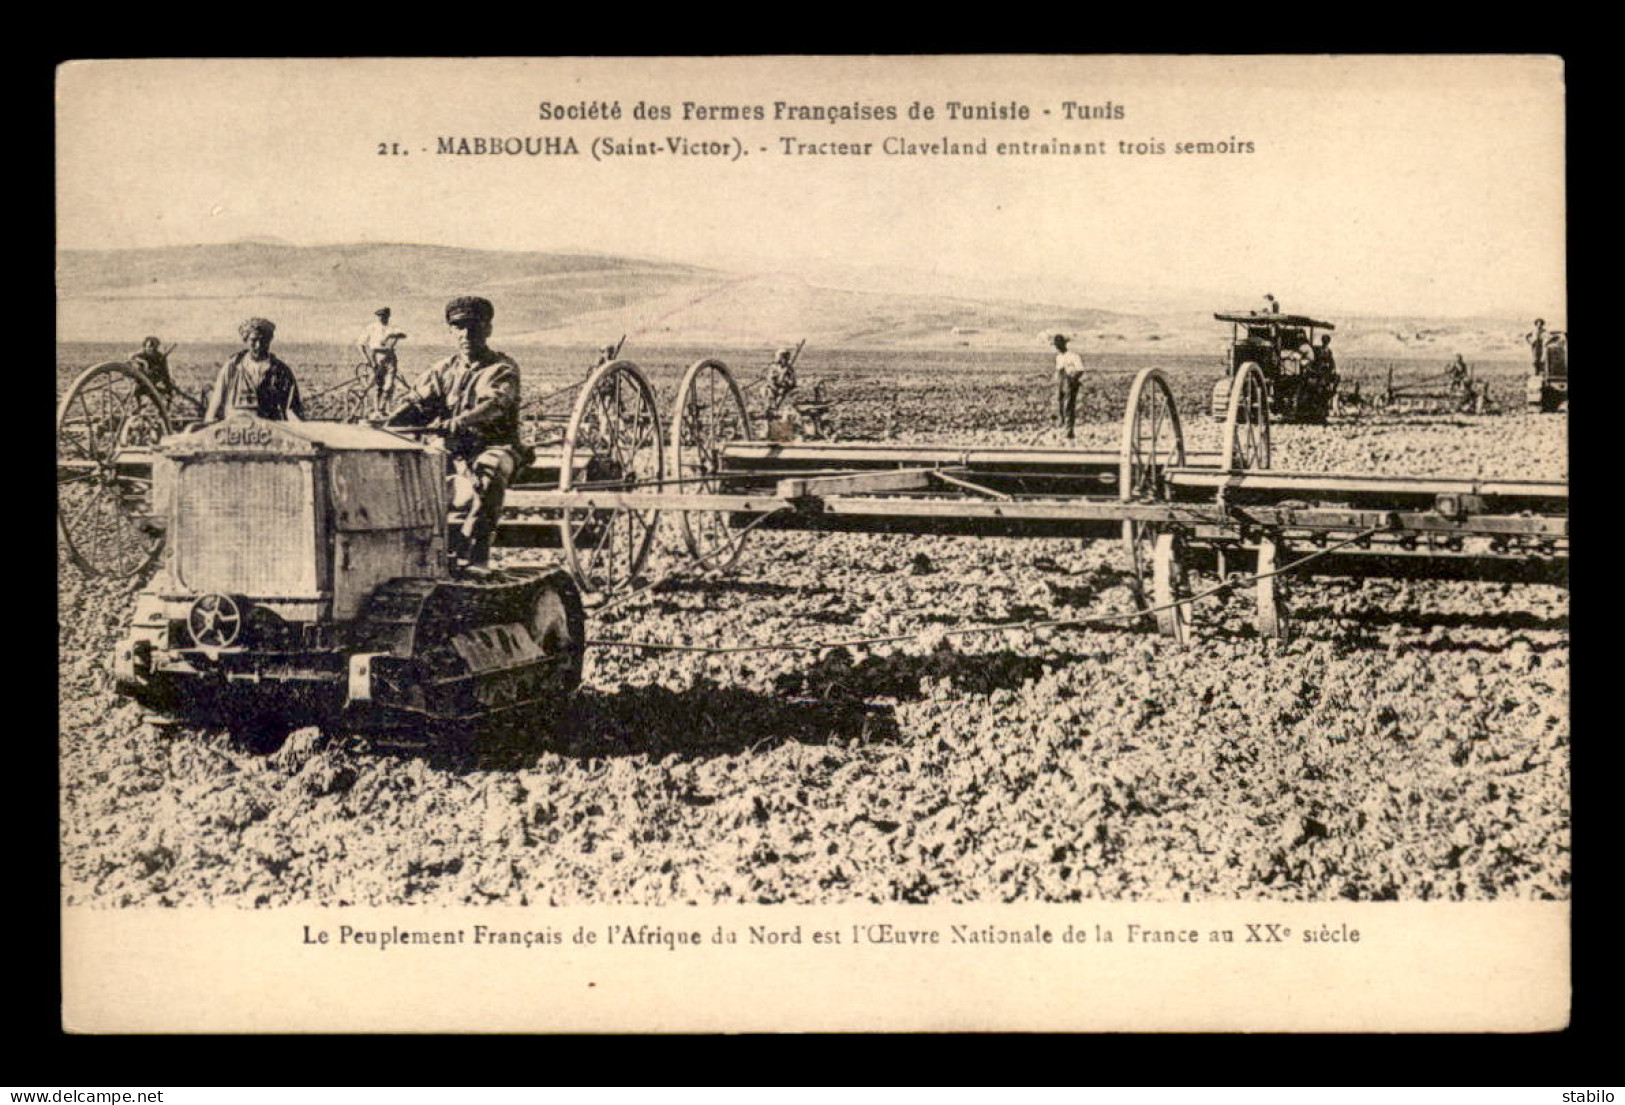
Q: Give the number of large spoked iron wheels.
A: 5